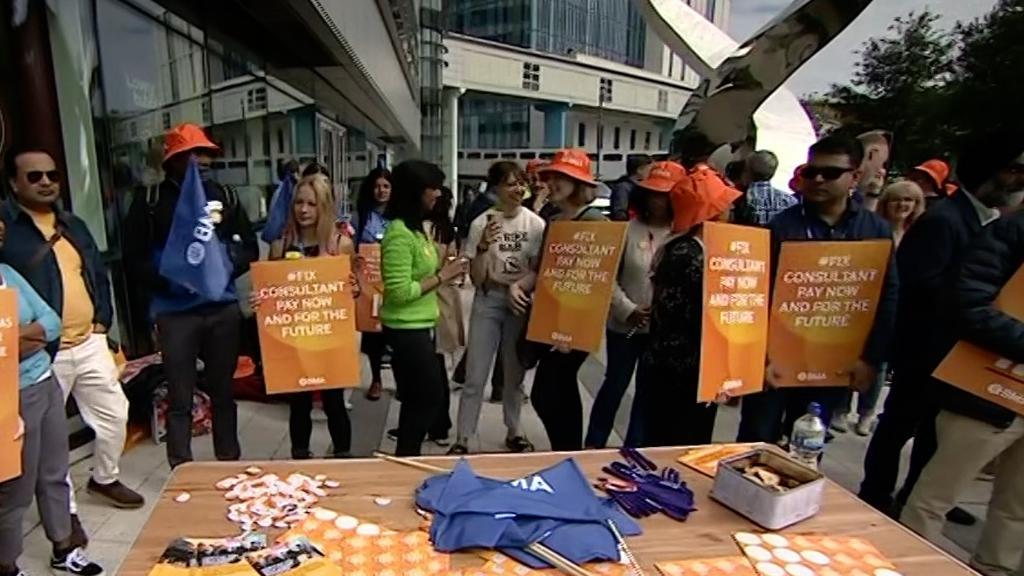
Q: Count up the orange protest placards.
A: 7